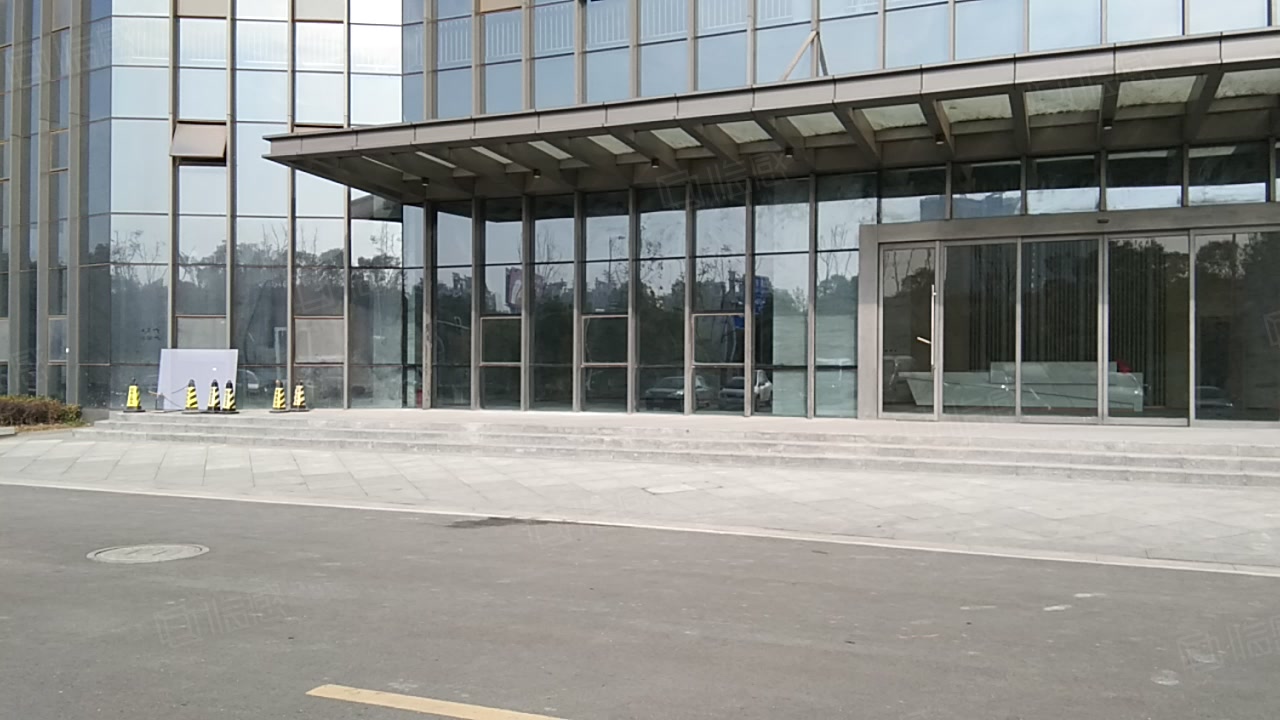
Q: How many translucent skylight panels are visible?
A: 13